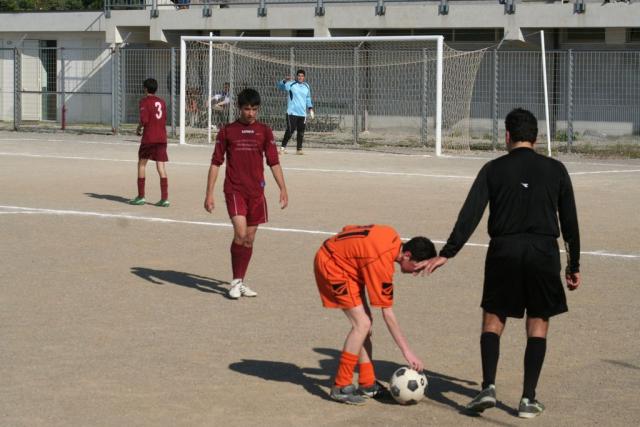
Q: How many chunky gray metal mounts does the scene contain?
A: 9